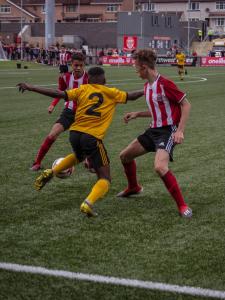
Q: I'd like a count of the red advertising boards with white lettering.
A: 2